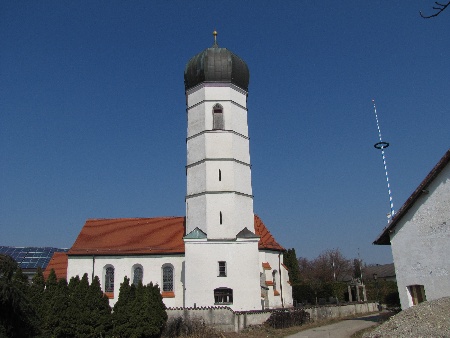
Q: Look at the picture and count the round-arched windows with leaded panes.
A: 3